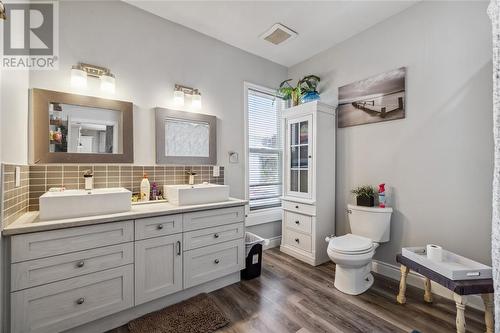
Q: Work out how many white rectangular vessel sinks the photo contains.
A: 2